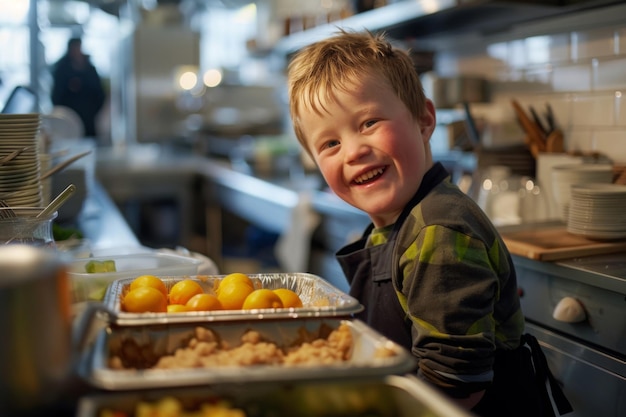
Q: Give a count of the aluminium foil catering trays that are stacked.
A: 3